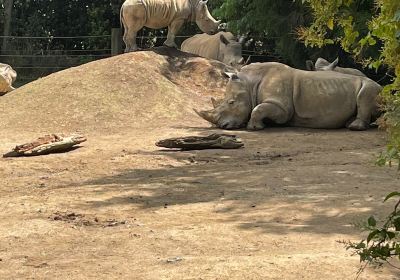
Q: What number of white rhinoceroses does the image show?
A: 5